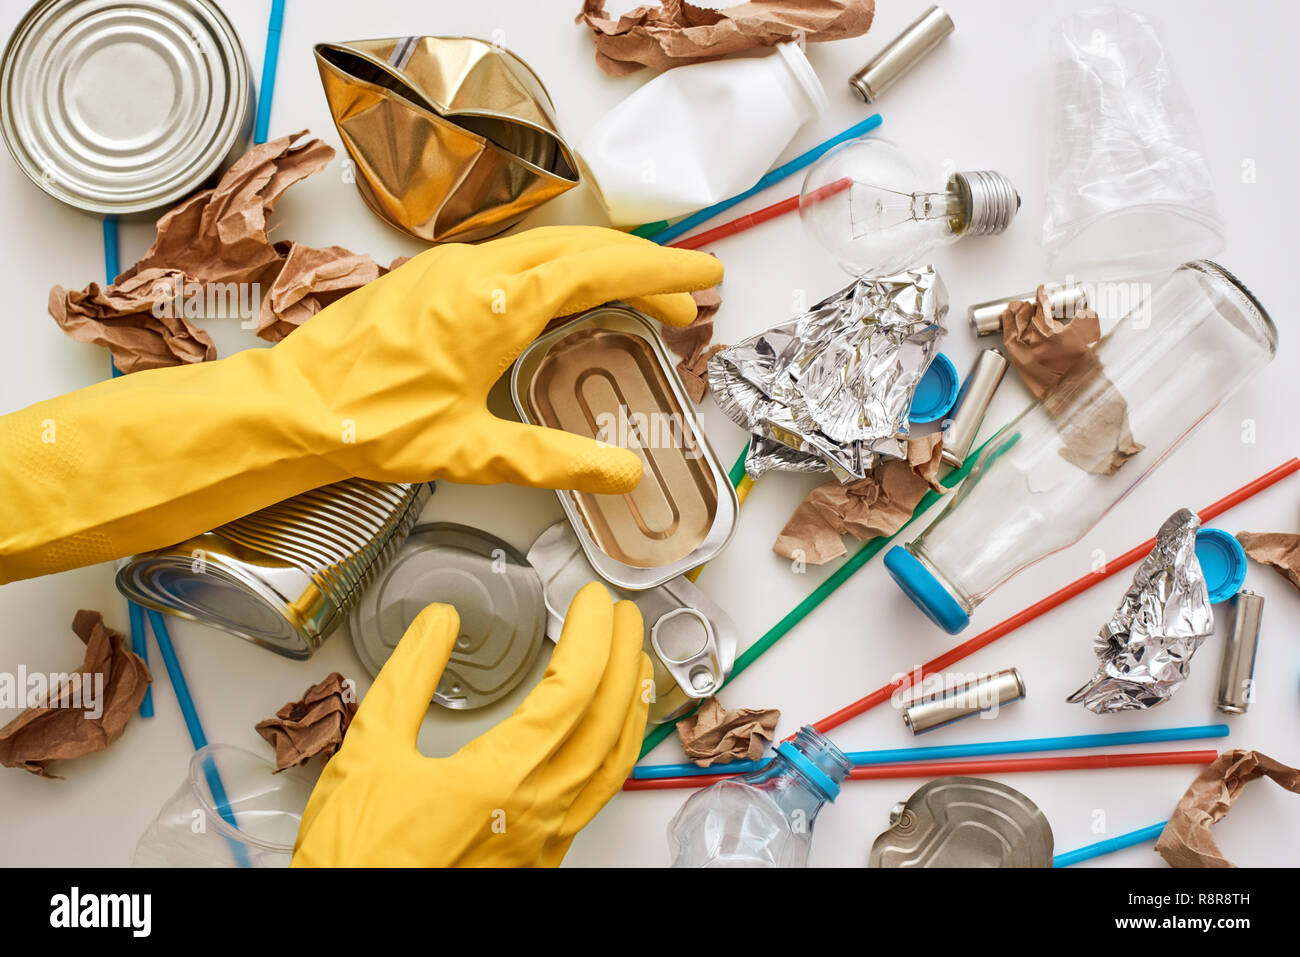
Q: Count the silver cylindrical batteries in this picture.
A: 5